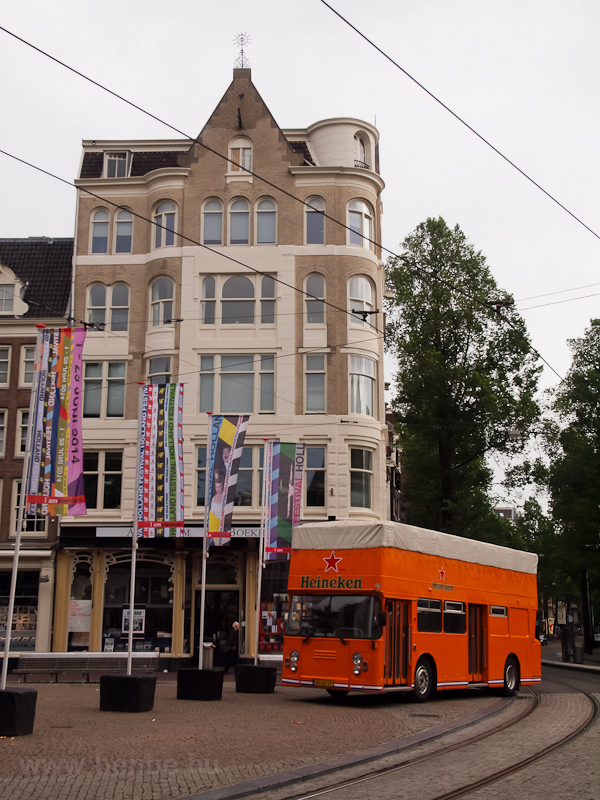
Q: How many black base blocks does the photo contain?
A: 4